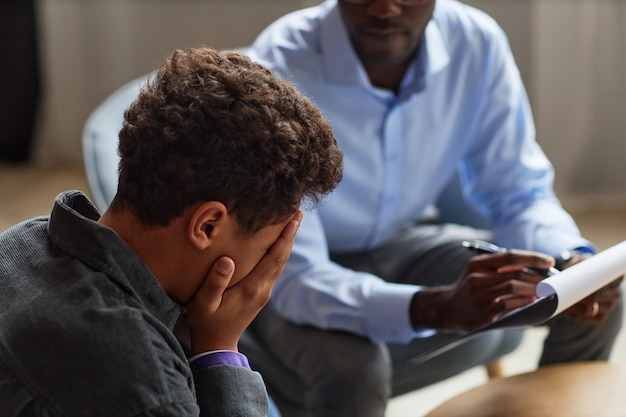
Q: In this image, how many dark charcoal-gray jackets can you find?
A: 1